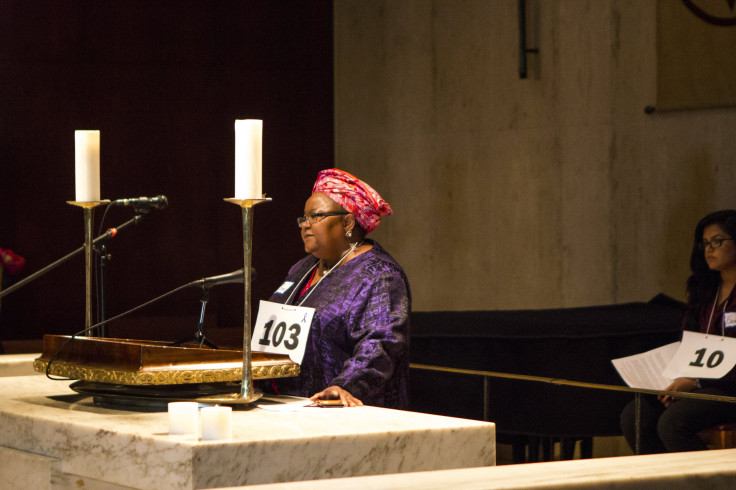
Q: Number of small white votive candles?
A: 2